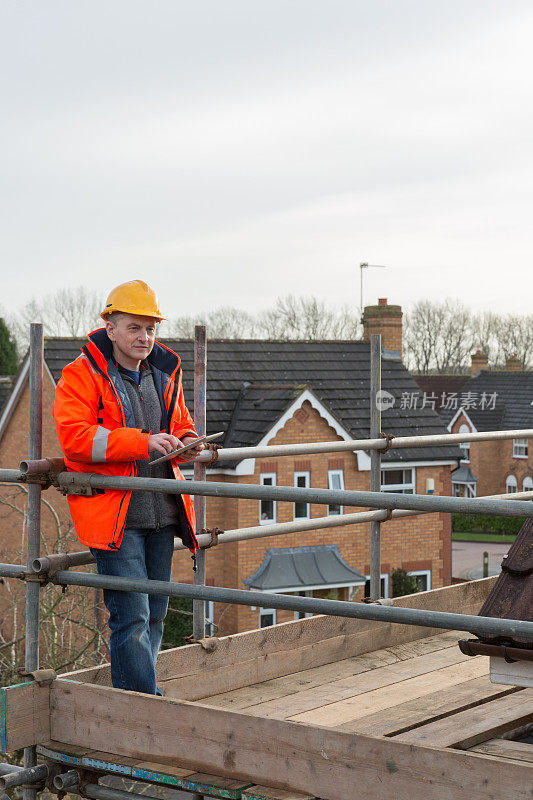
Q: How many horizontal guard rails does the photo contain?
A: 4